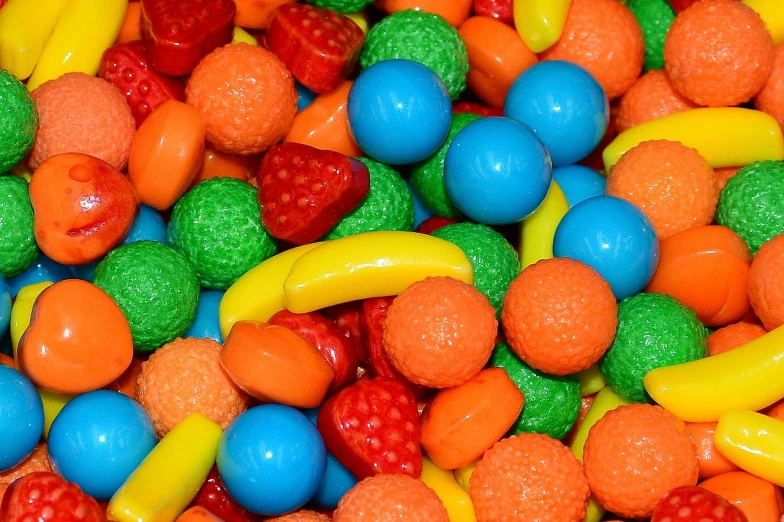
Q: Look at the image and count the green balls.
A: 13